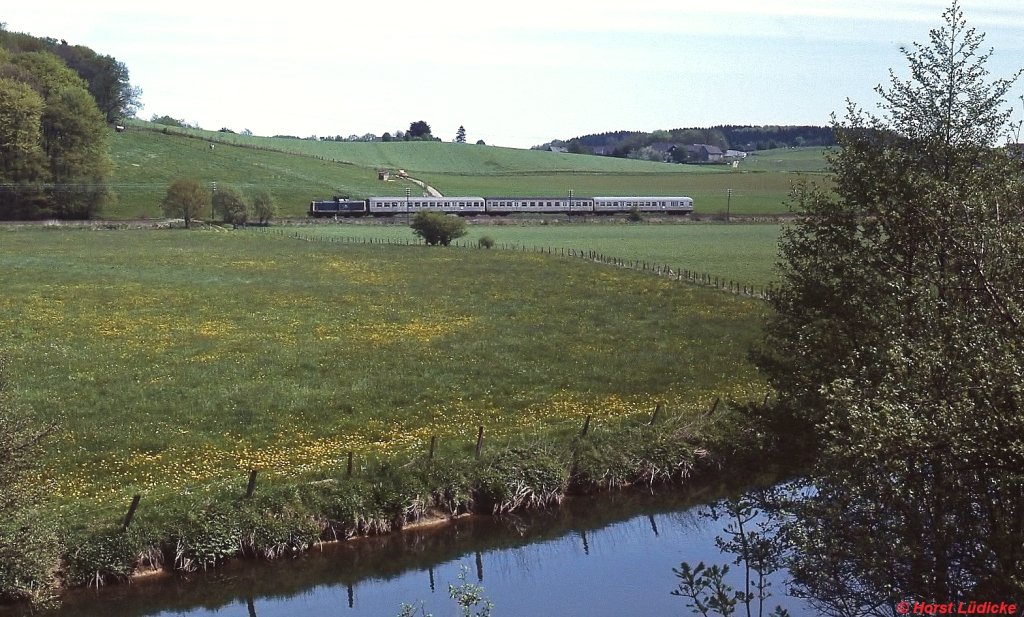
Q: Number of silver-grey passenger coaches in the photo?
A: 3